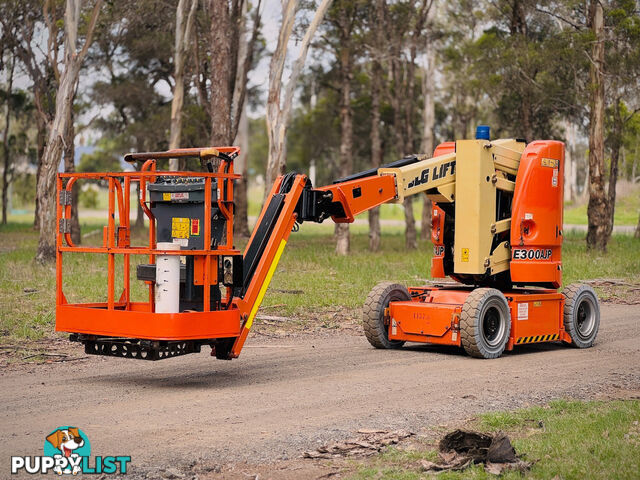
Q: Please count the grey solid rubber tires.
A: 3